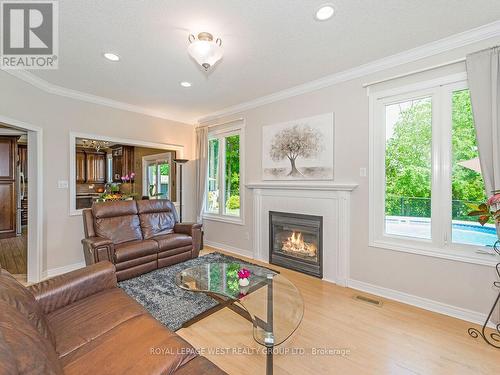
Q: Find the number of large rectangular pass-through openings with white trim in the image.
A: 1